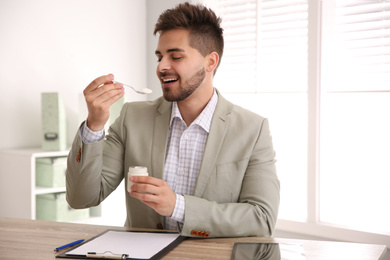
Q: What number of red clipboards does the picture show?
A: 0